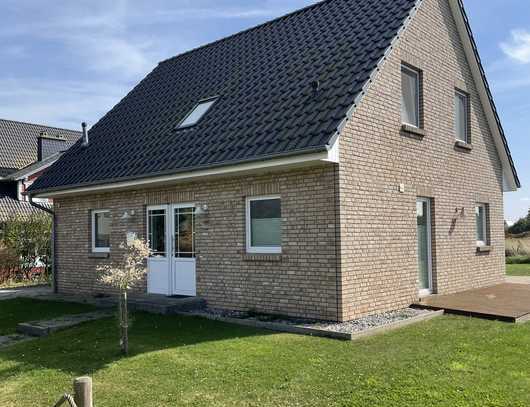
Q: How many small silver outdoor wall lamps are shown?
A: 3